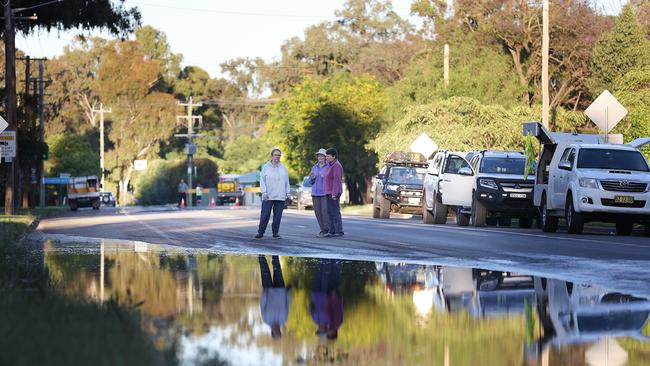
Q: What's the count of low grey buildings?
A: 1